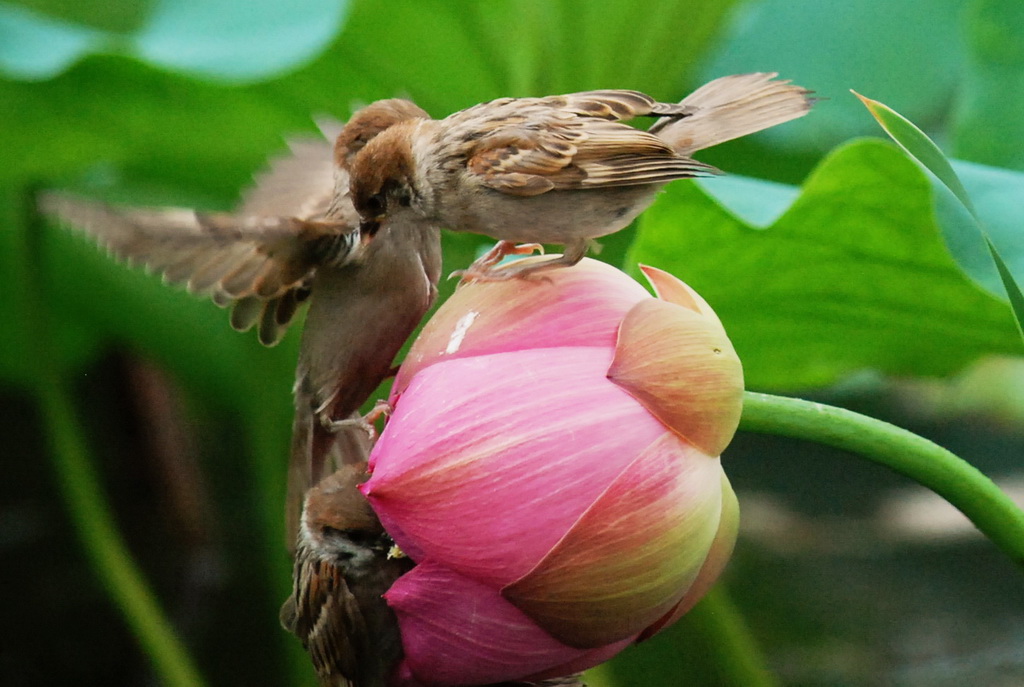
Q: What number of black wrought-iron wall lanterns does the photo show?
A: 0